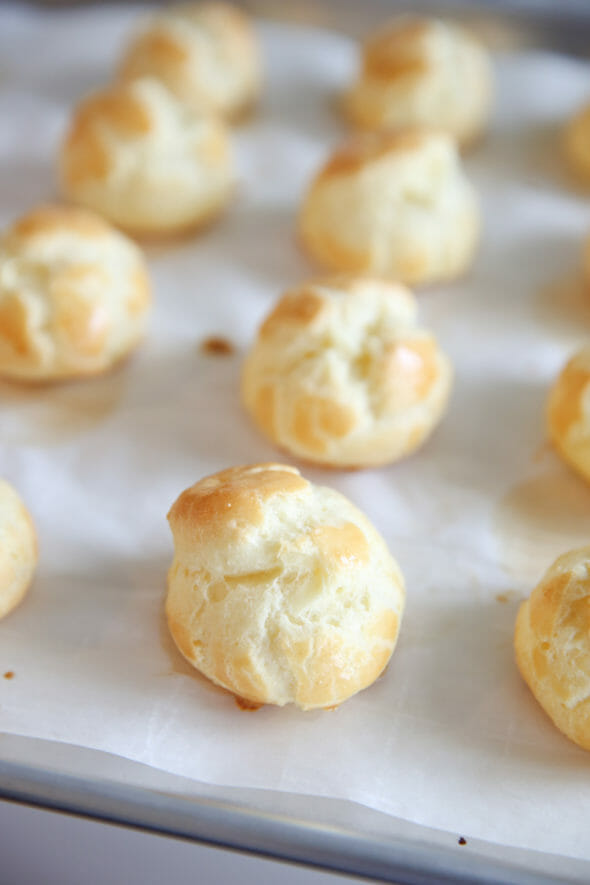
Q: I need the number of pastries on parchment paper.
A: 12